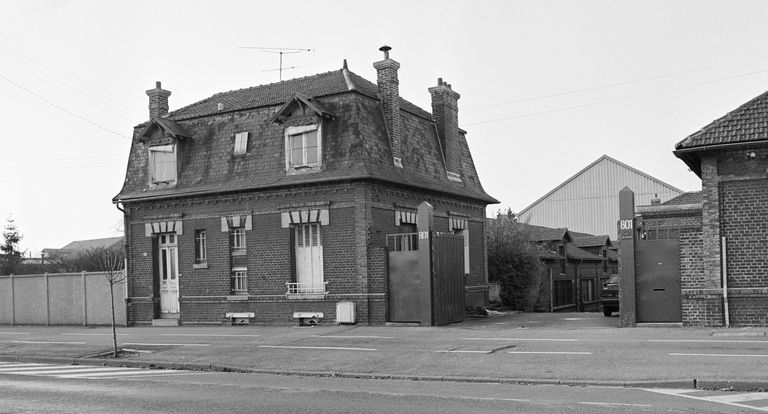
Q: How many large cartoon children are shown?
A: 0